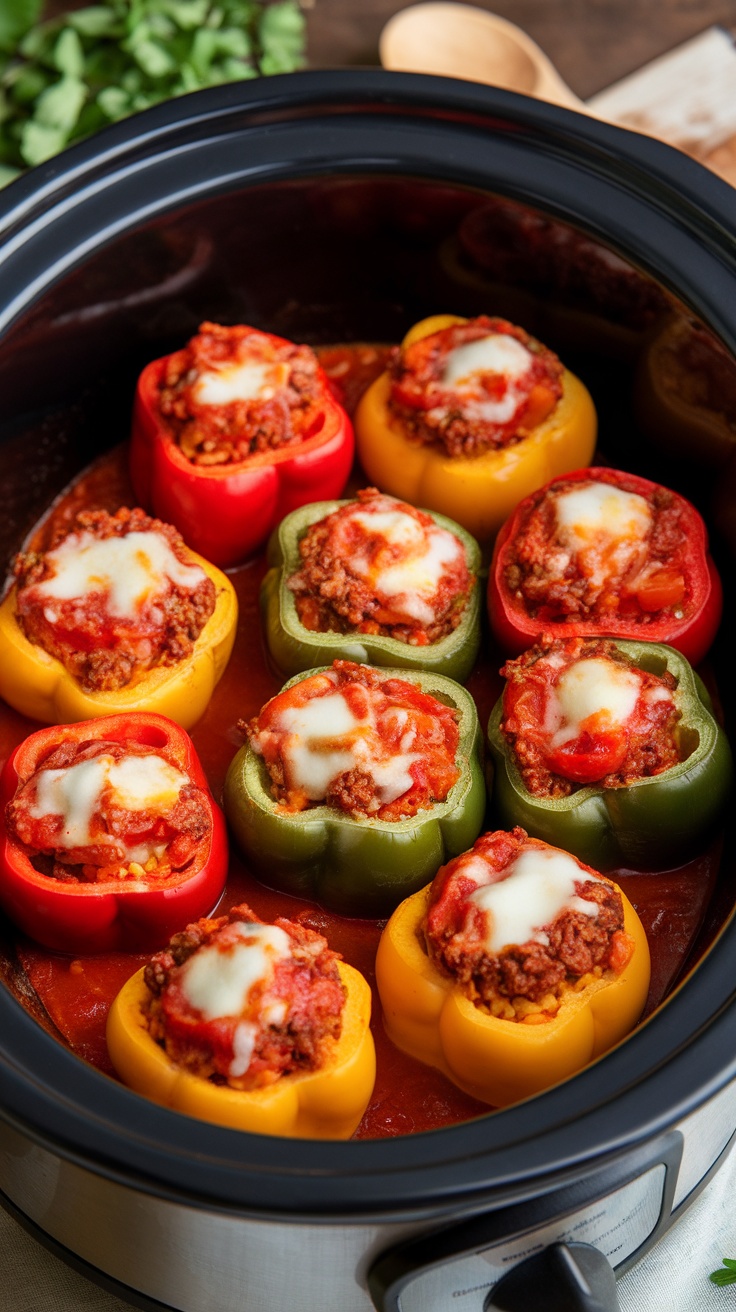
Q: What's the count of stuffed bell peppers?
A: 10